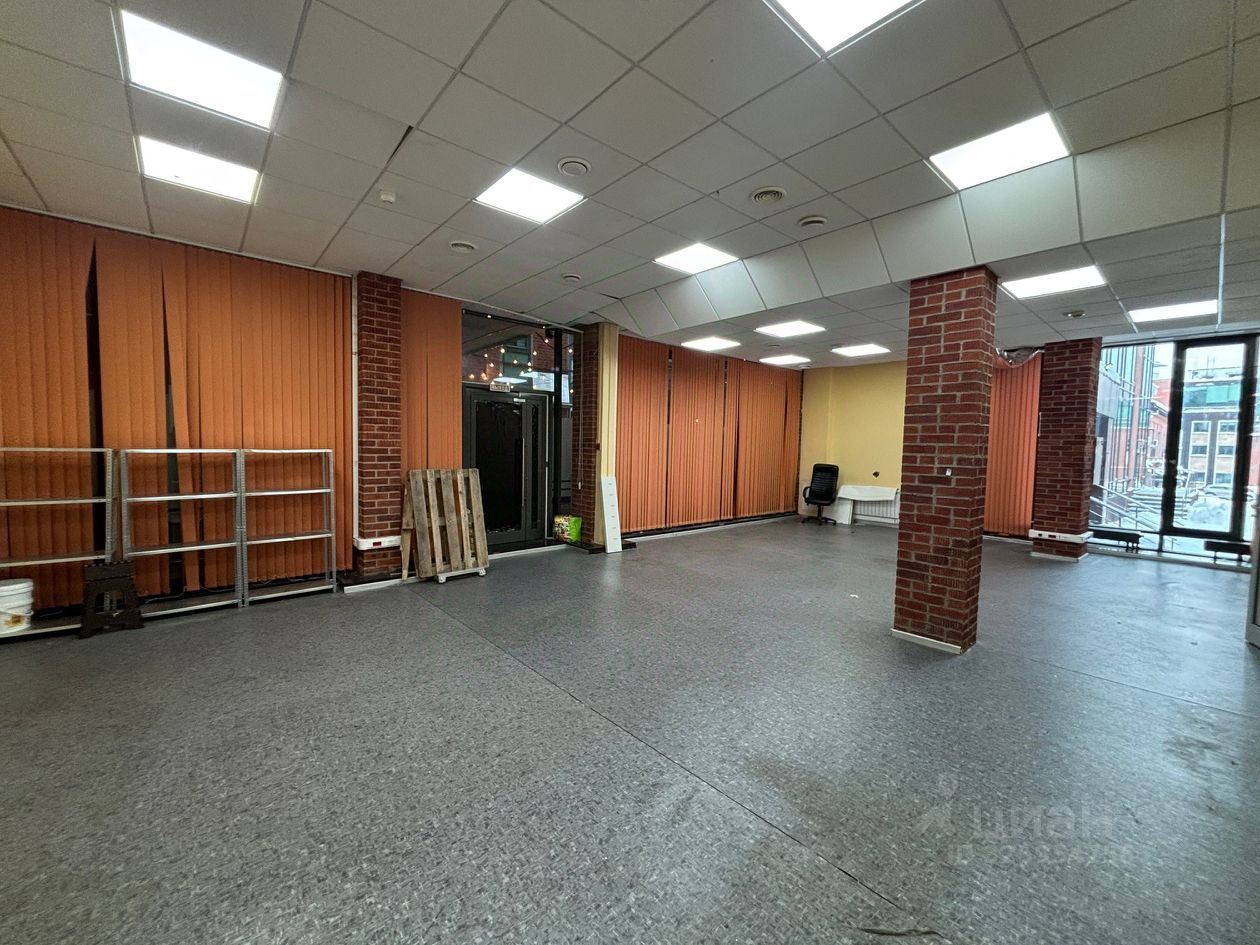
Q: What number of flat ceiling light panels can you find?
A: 12